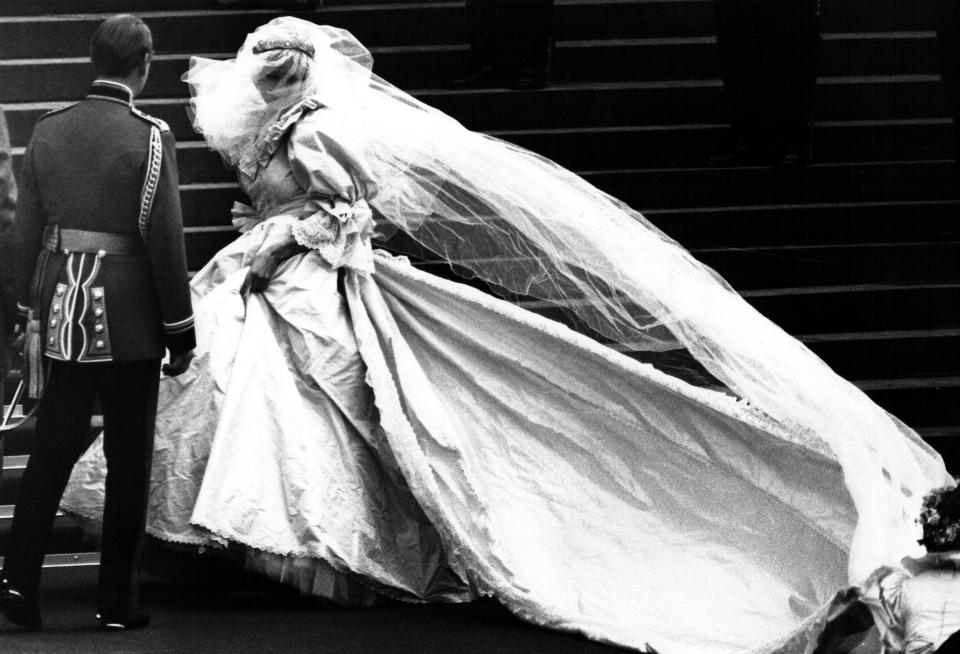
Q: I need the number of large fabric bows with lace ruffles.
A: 1